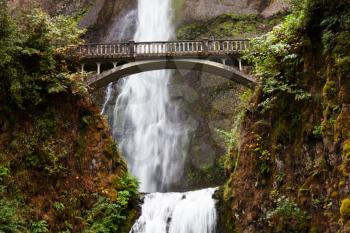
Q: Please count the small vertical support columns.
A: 5